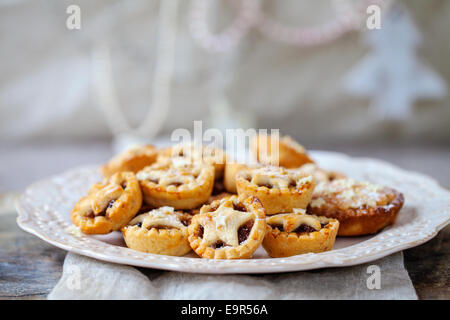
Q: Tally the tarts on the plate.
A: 12